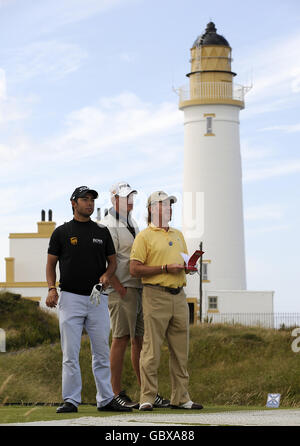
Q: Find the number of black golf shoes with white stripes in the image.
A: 2